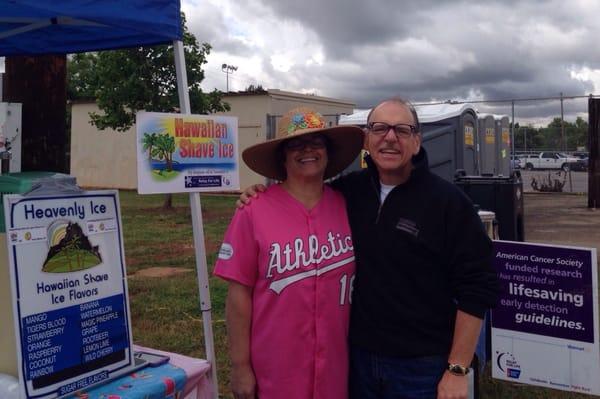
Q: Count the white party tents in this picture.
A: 0